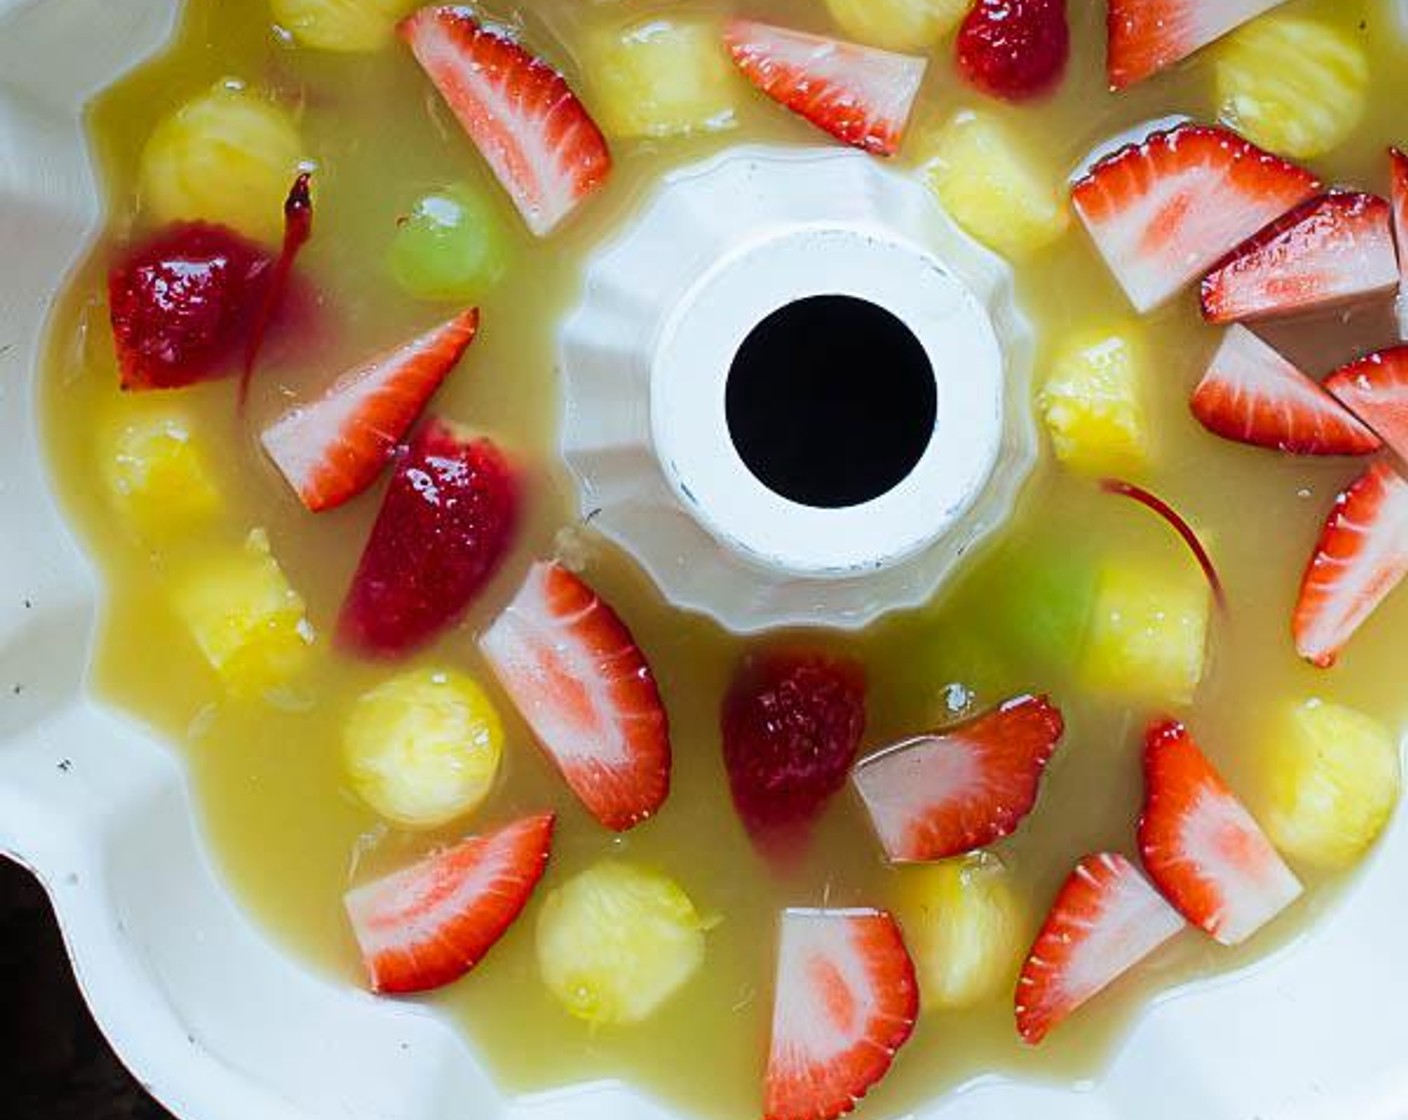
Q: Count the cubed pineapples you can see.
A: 6